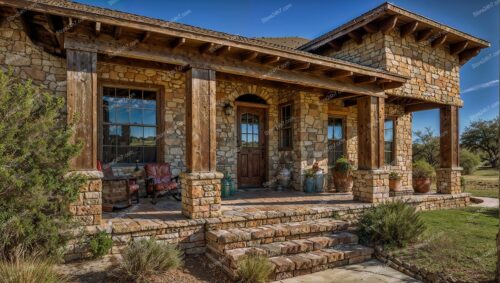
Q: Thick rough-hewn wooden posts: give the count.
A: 4